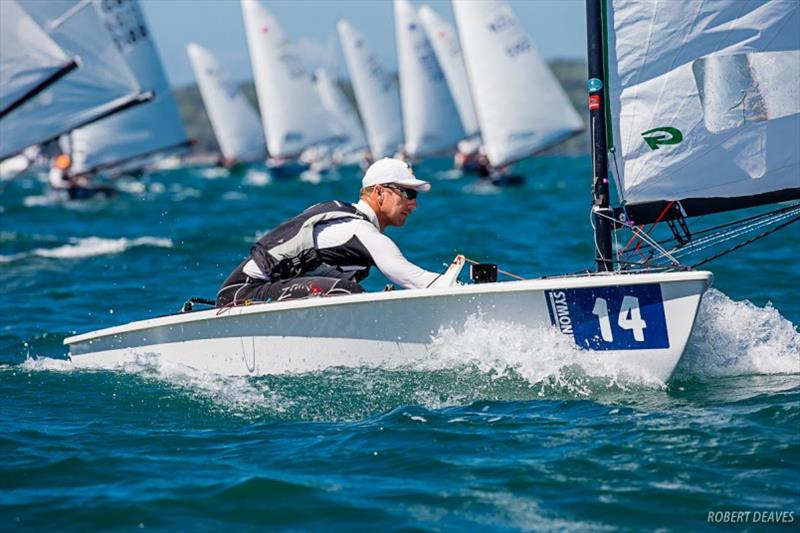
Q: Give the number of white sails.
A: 11